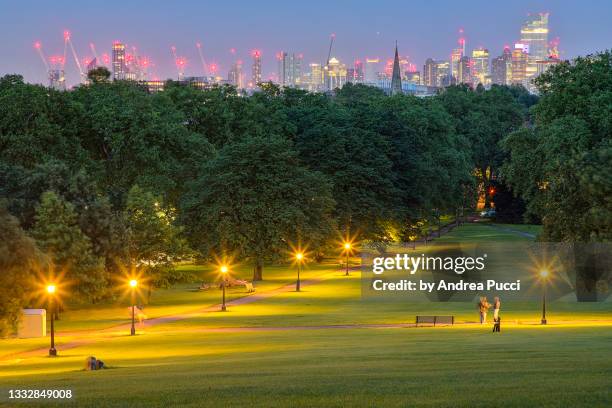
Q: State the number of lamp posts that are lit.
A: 6